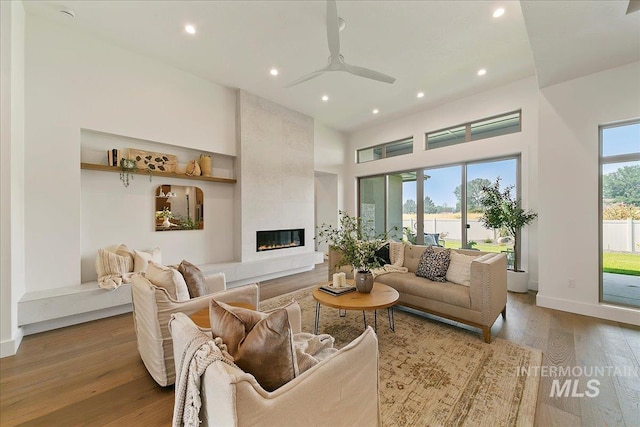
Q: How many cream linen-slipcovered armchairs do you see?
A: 2